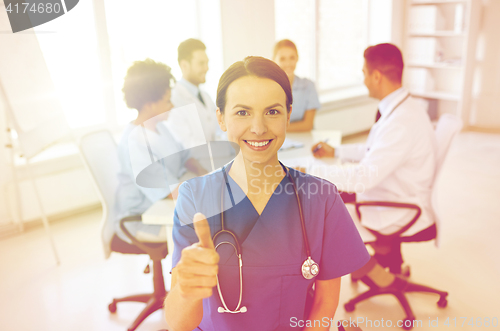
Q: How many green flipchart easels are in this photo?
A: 0